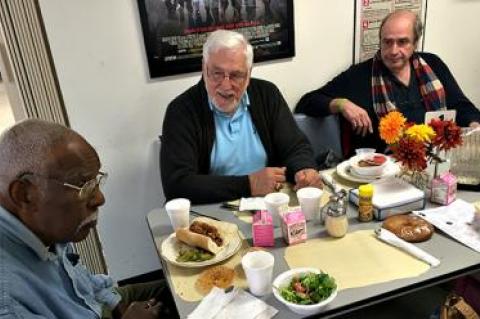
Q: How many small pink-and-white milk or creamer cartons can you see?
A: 3